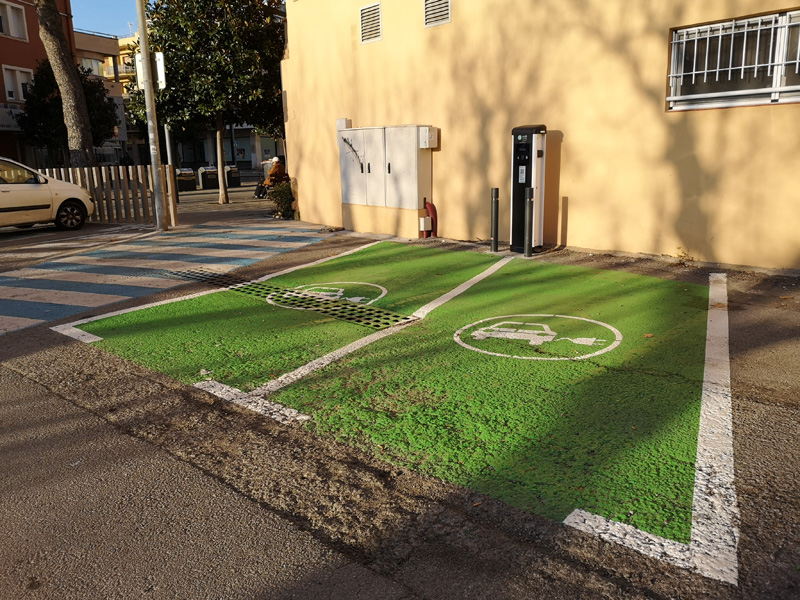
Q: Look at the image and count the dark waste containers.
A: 3